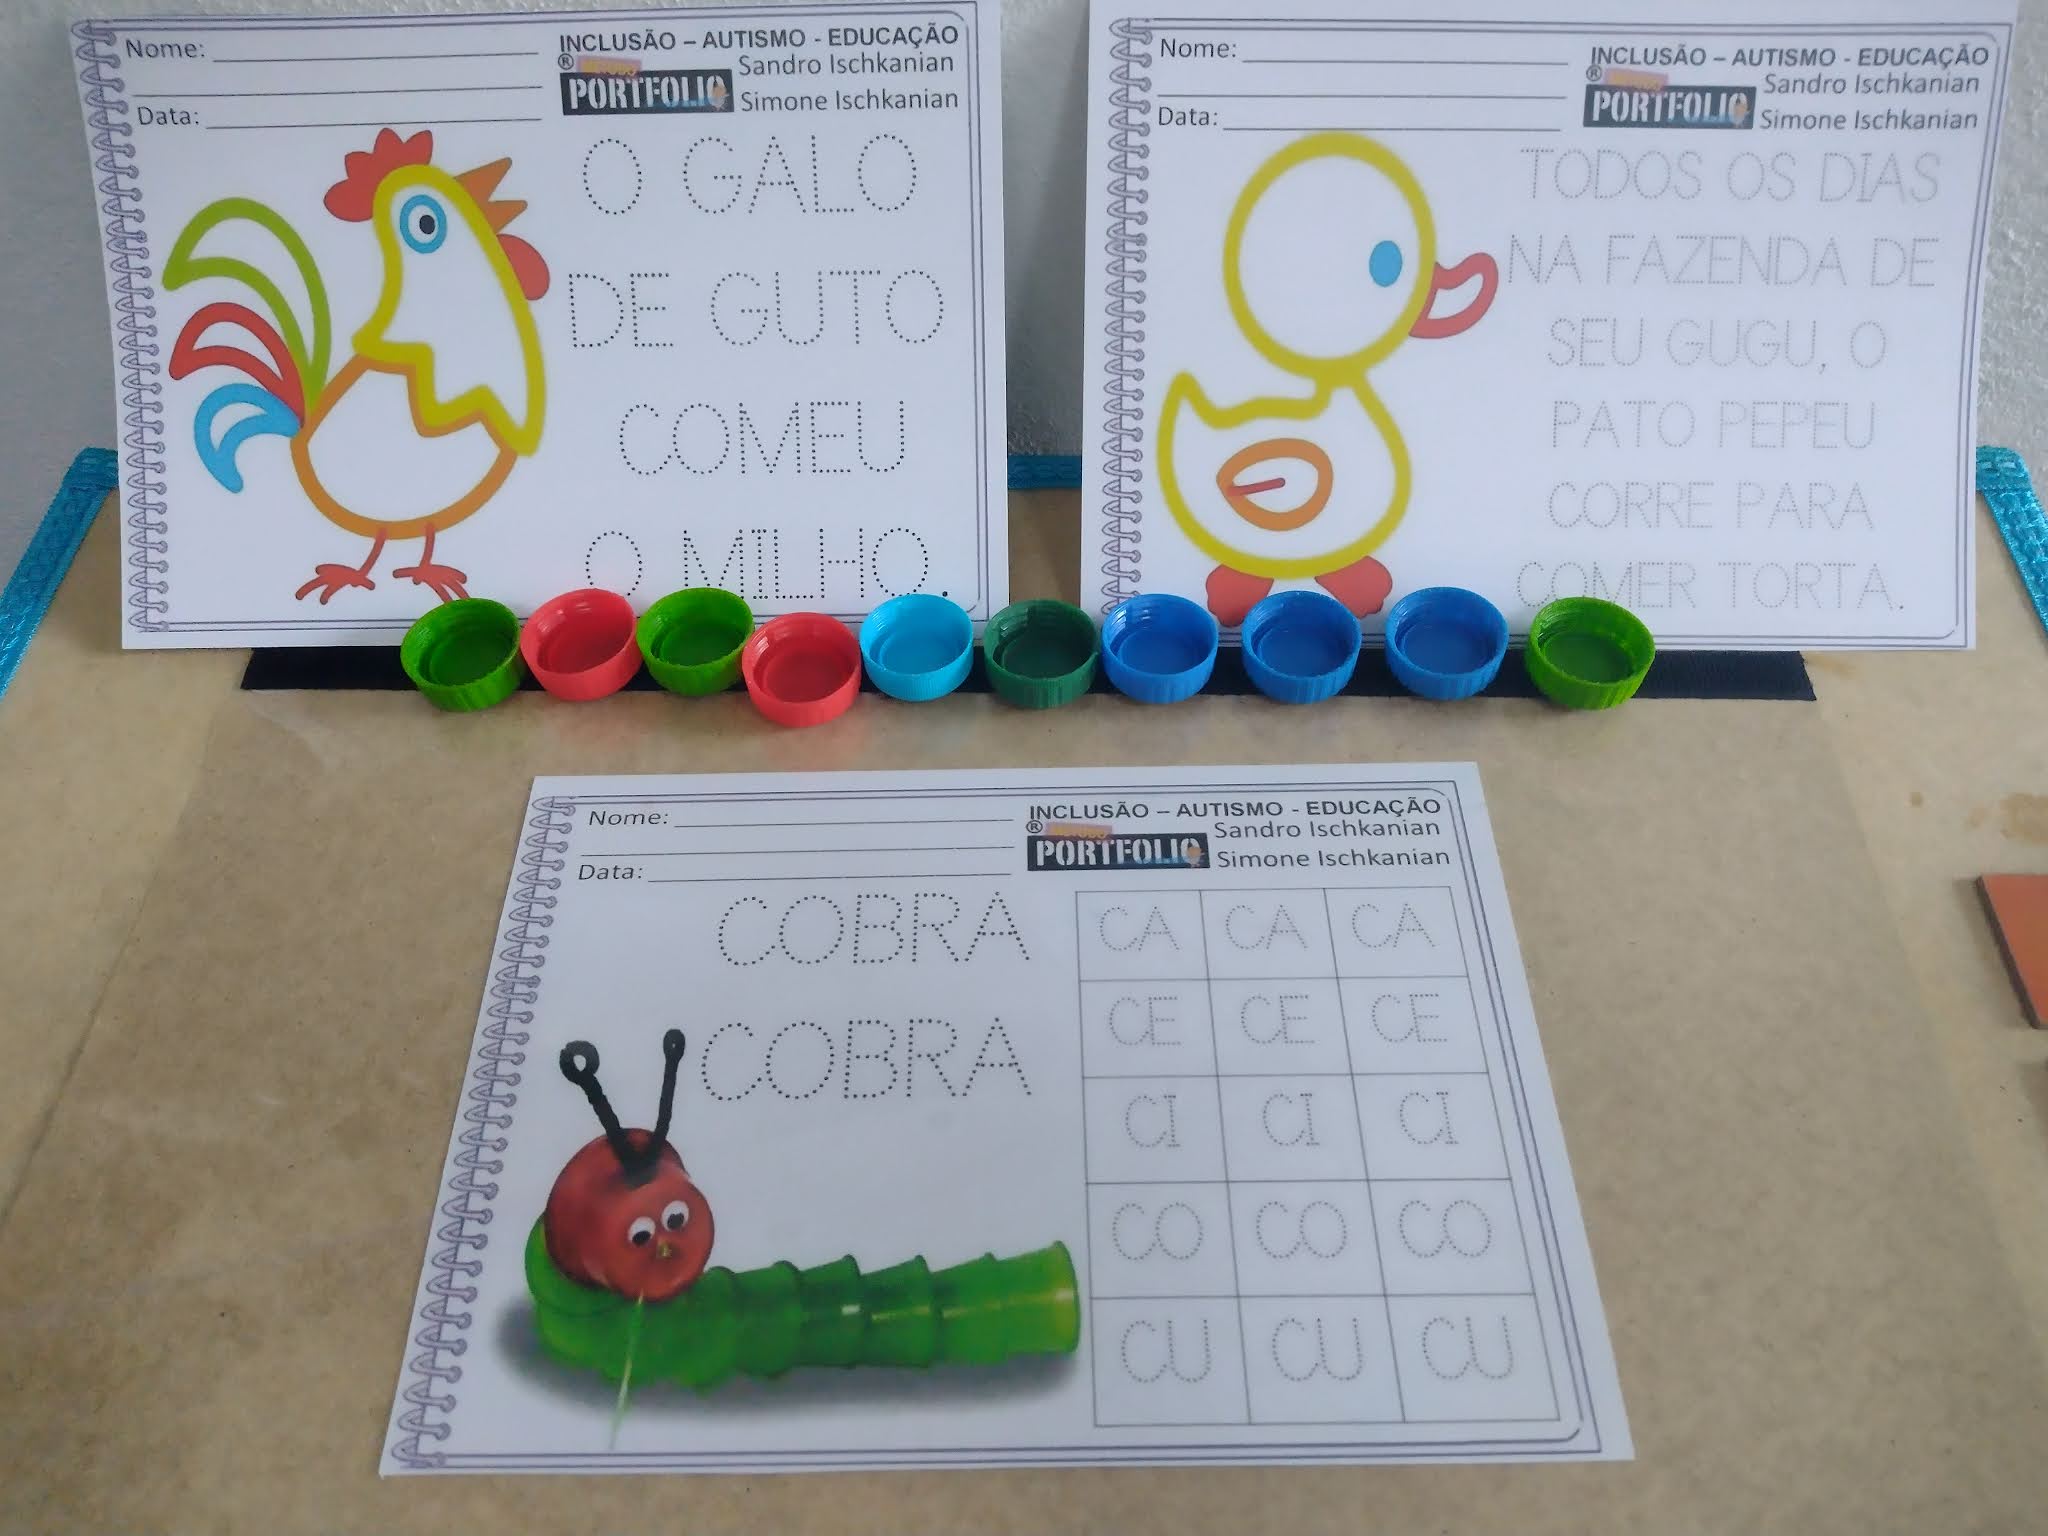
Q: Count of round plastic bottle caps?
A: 10